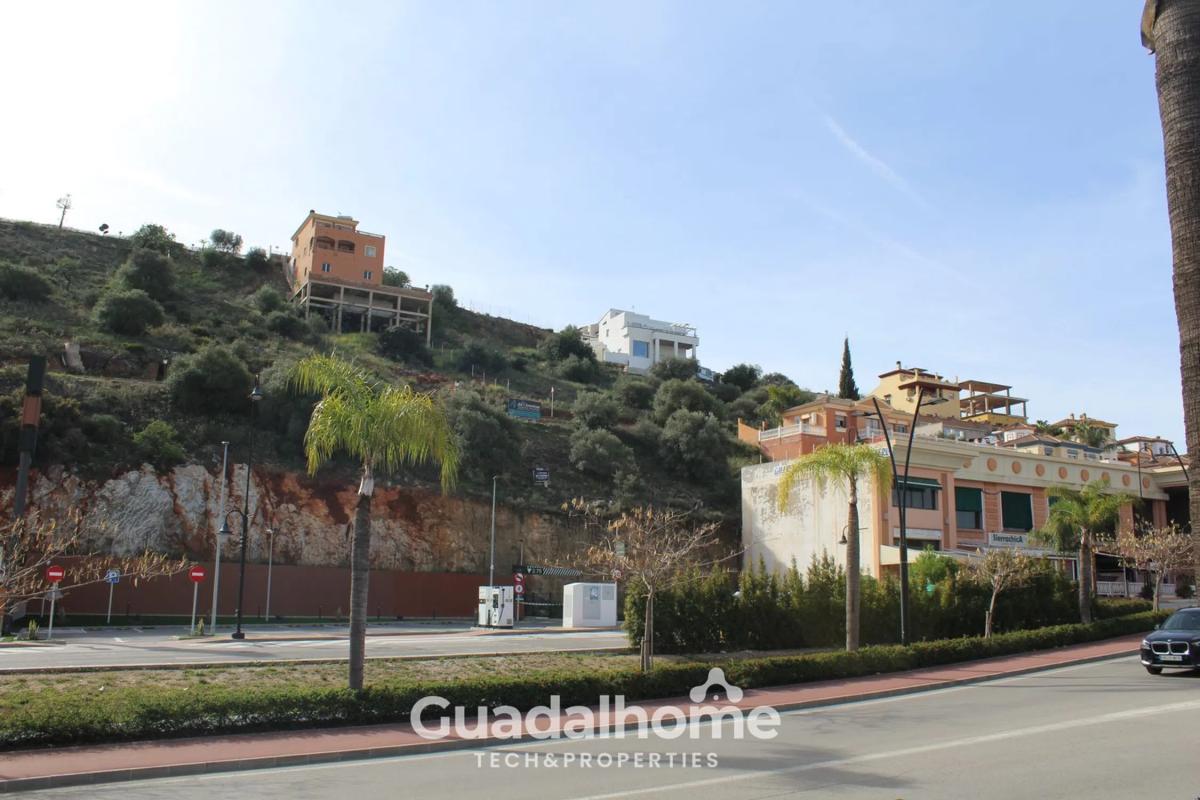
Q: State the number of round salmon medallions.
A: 9